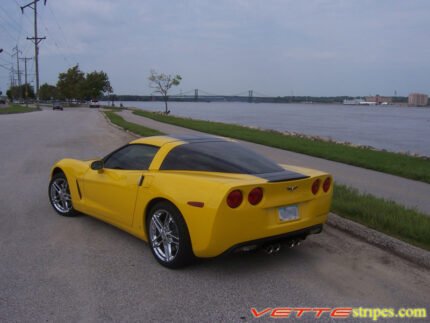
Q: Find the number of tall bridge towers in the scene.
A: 2